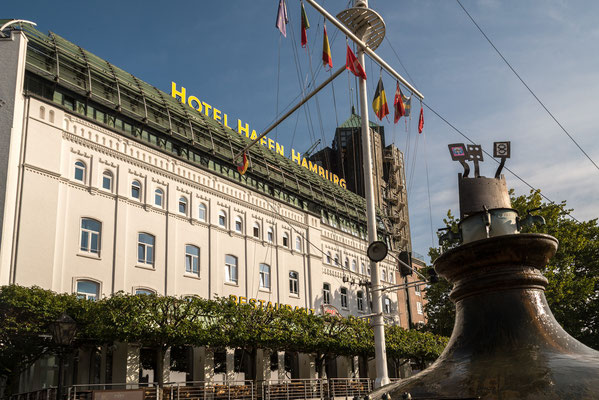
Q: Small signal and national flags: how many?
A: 9